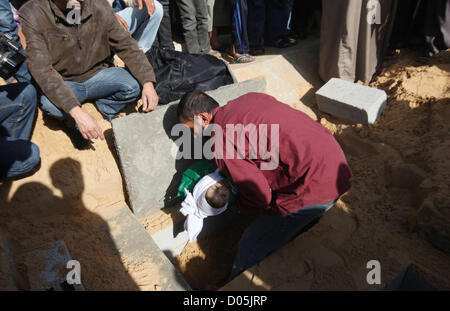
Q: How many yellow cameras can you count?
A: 0